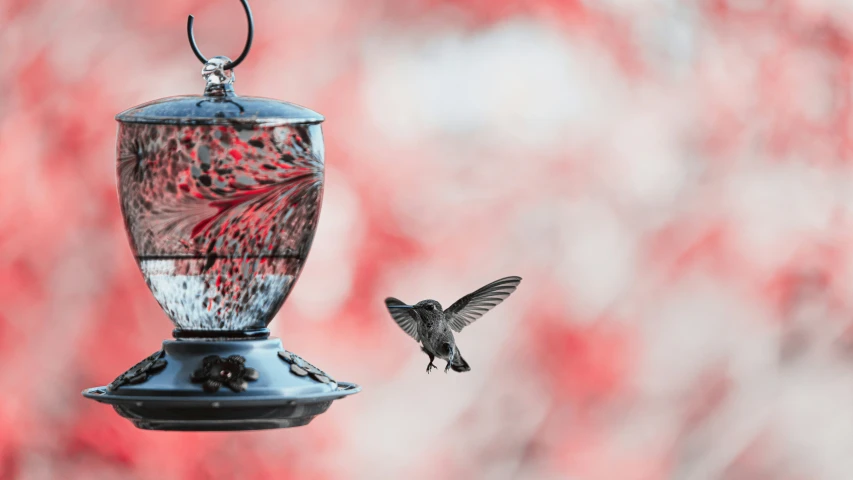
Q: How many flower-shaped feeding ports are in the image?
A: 3